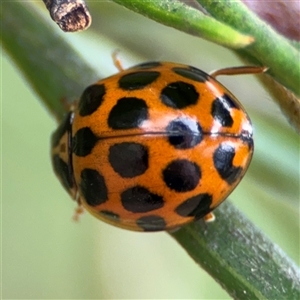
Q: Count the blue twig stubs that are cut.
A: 0